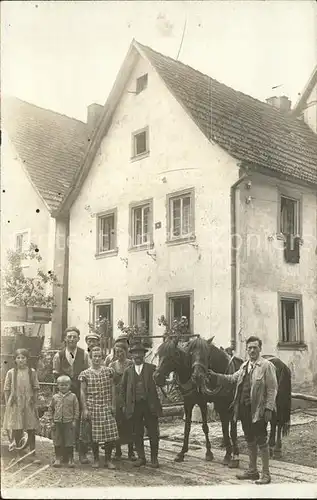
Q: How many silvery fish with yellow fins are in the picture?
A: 0